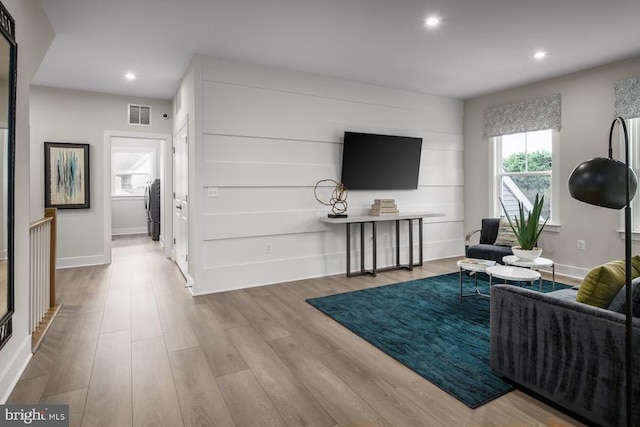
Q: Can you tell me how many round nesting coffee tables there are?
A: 3